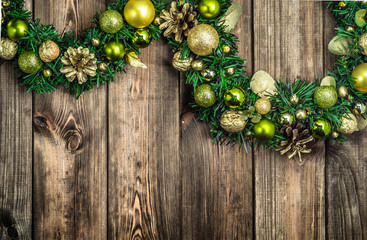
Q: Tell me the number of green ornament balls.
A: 11